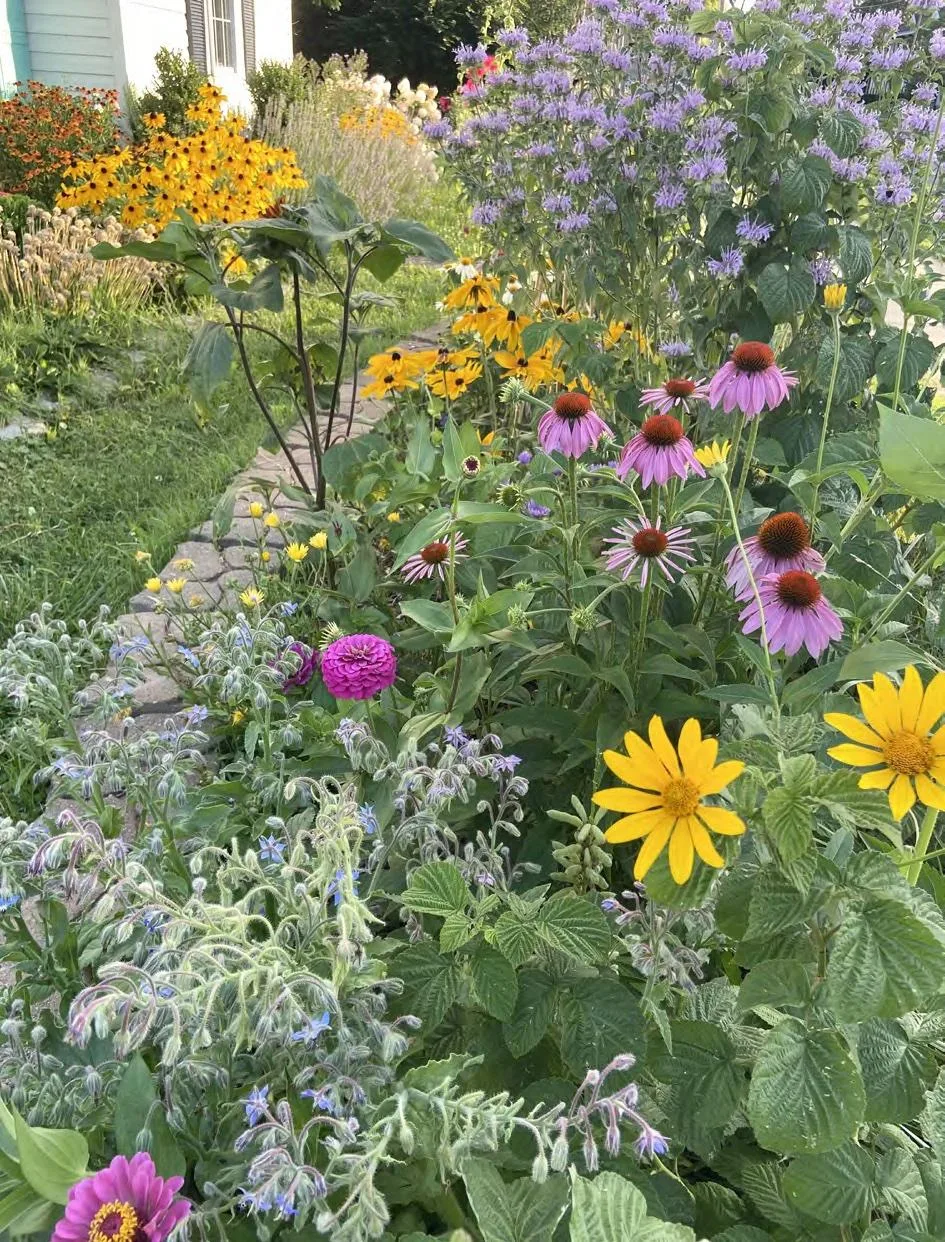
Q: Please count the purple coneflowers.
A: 8